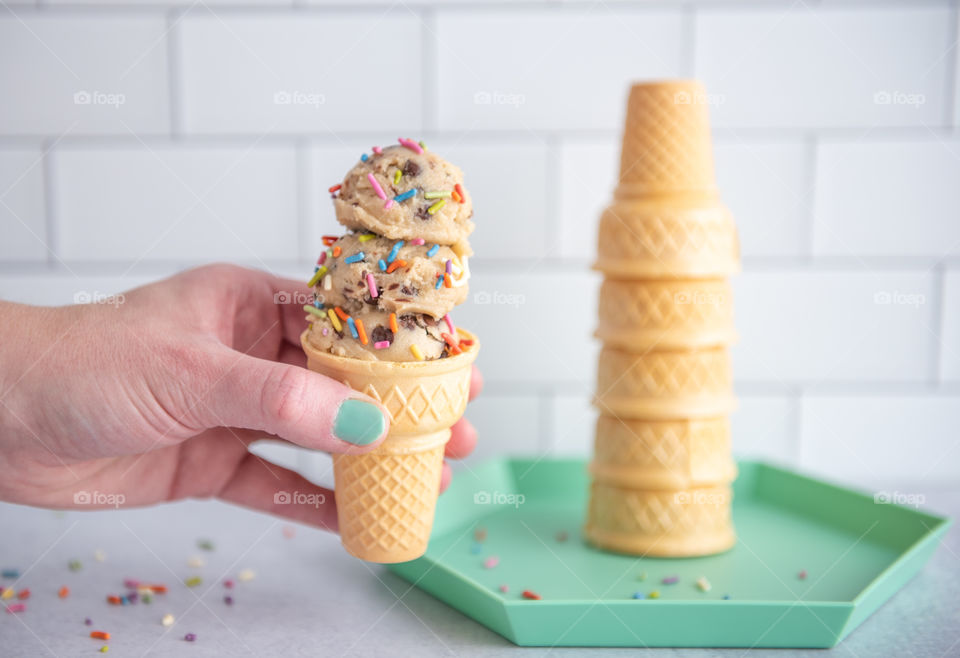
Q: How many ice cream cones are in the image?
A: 6